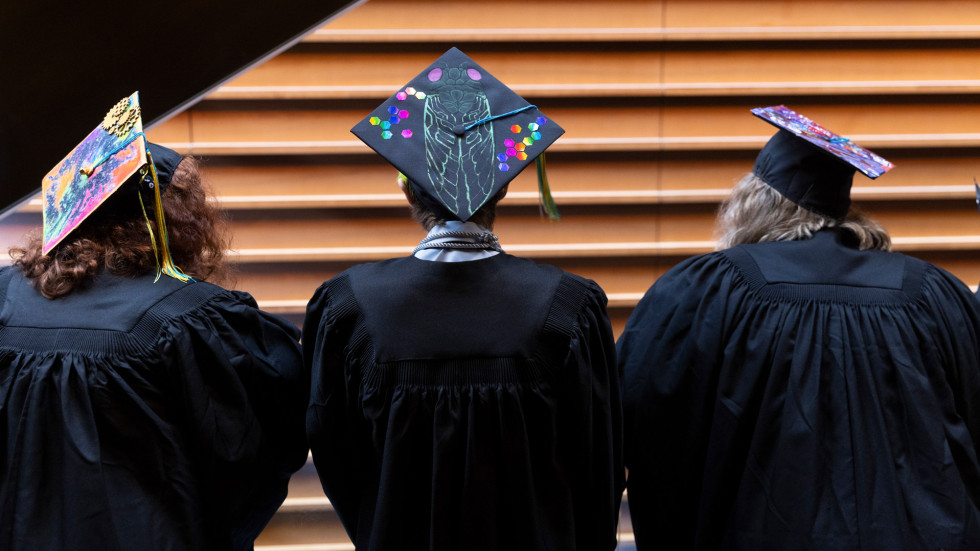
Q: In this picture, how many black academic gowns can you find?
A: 3